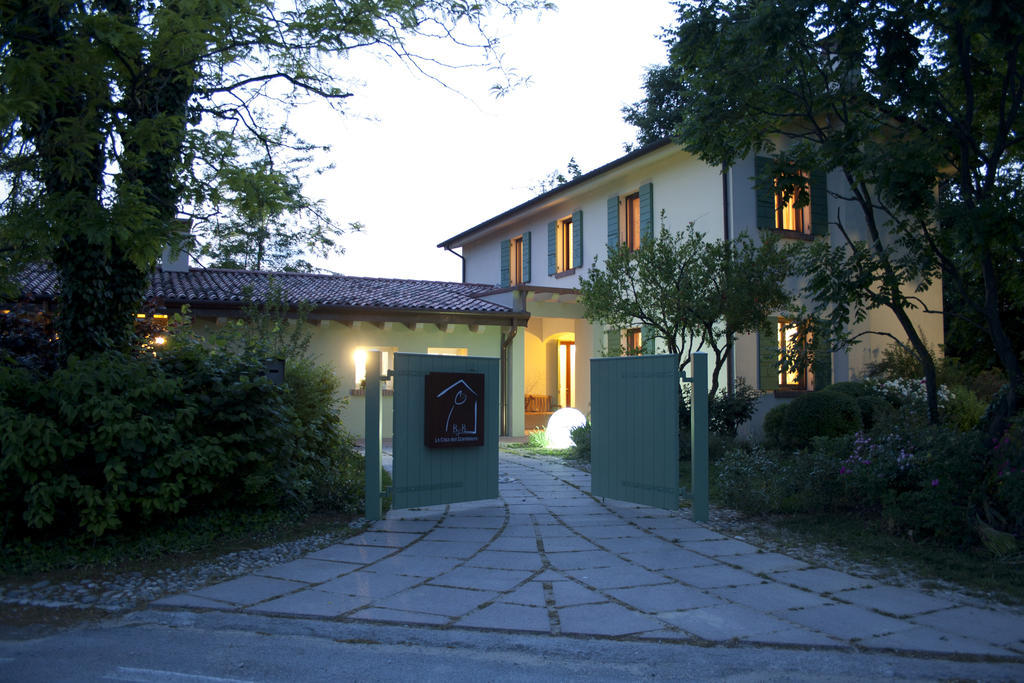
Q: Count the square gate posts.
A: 2